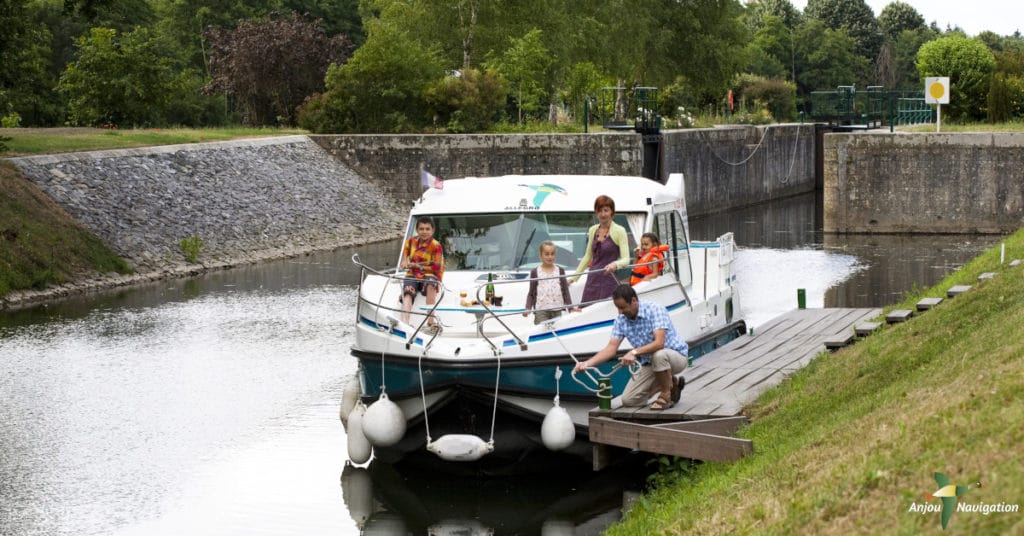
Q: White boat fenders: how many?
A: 5